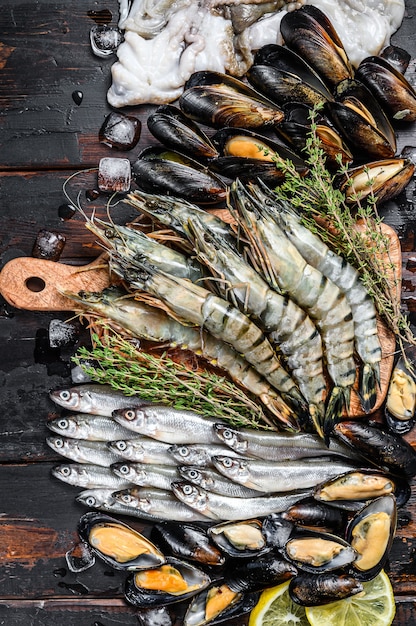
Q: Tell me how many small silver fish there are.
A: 14